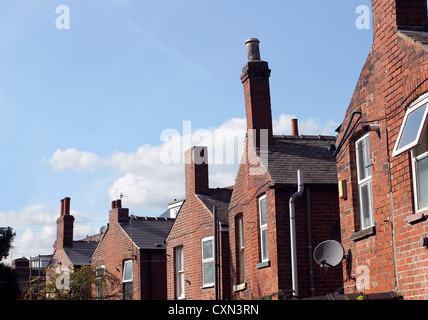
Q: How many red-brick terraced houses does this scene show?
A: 5